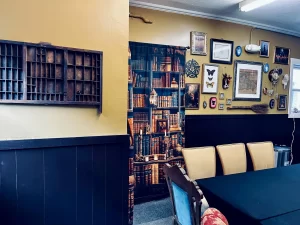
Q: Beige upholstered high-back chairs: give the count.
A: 3